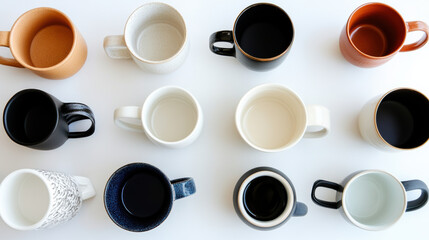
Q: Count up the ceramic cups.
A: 12